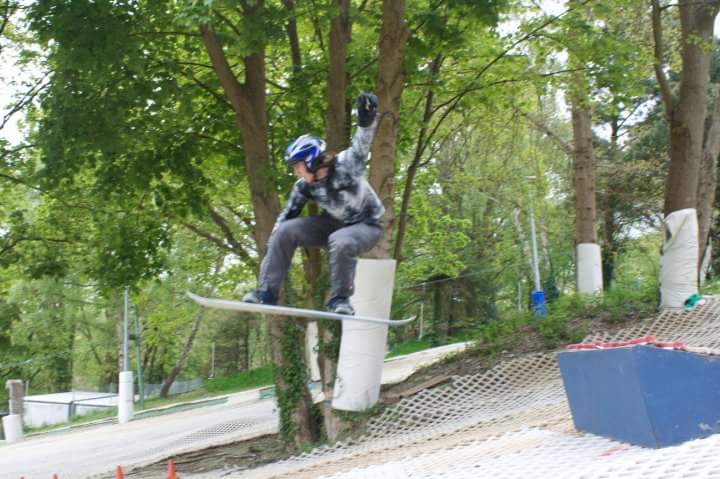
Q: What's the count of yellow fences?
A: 0